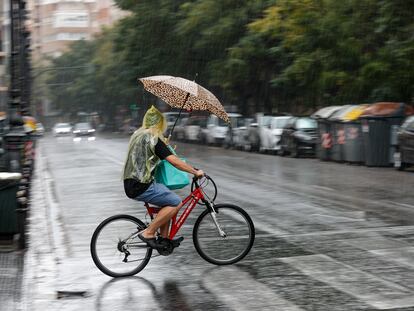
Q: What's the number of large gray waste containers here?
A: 4